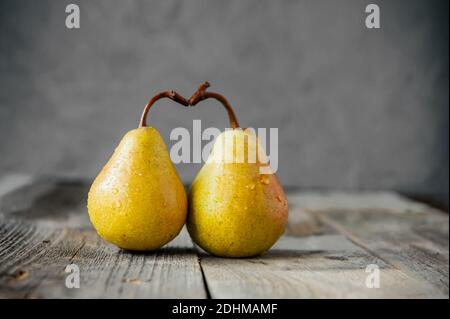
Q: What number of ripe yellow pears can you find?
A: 2